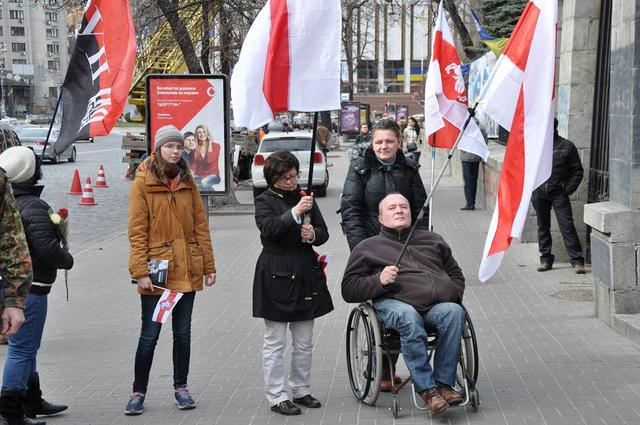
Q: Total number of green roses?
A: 0